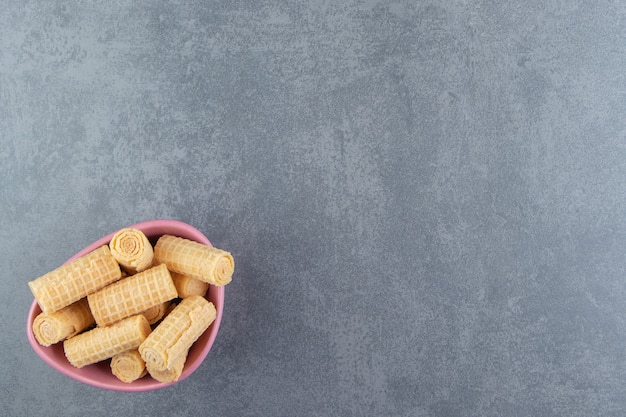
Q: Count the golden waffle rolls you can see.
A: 11